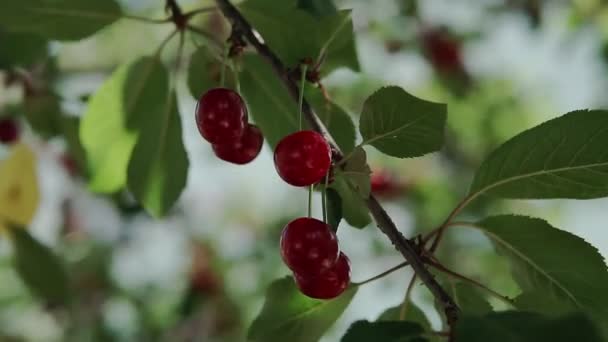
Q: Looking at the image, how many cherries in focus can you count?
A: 5